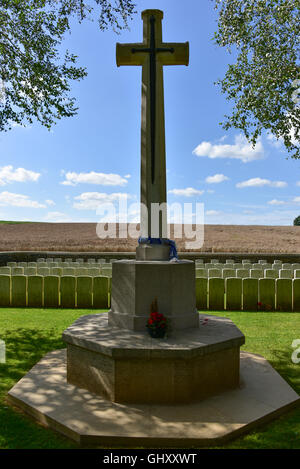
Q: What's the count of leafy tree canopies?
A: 2